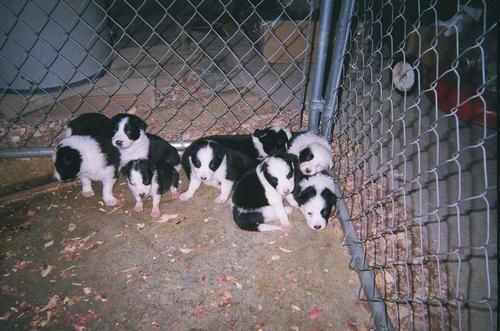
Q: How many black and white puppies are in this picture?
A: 8